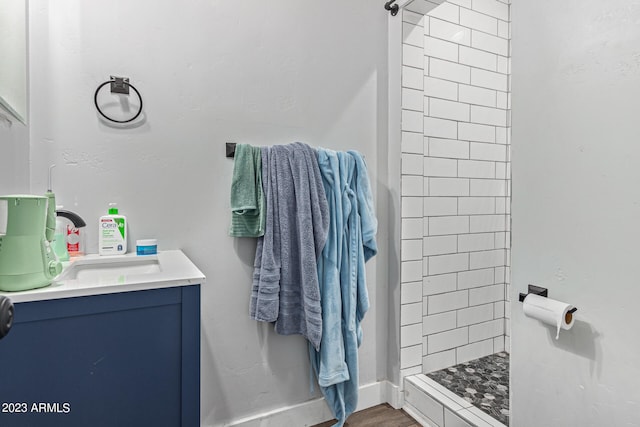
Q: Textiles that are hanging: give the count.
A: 3